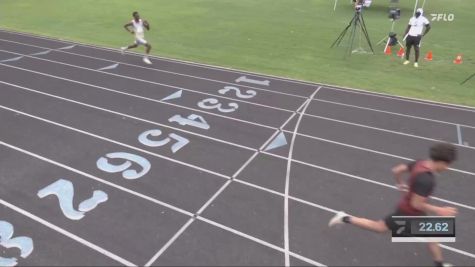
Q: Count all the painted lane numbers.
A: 8